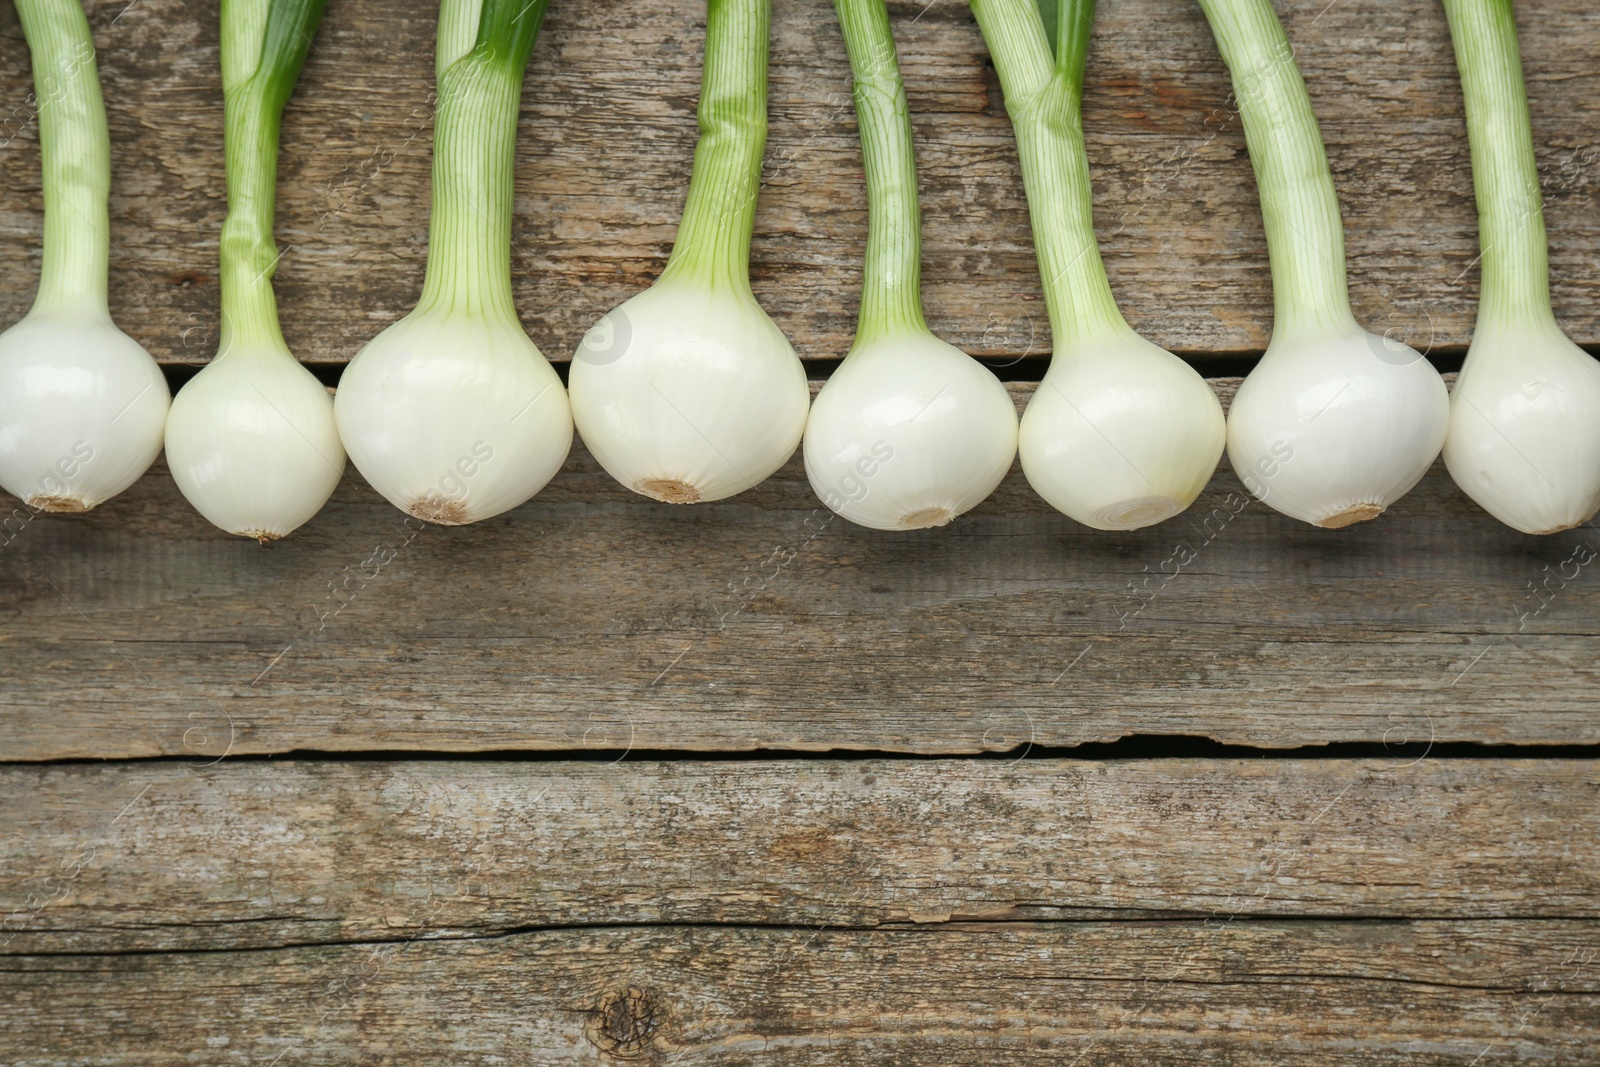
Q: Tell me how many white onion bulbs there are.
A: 8